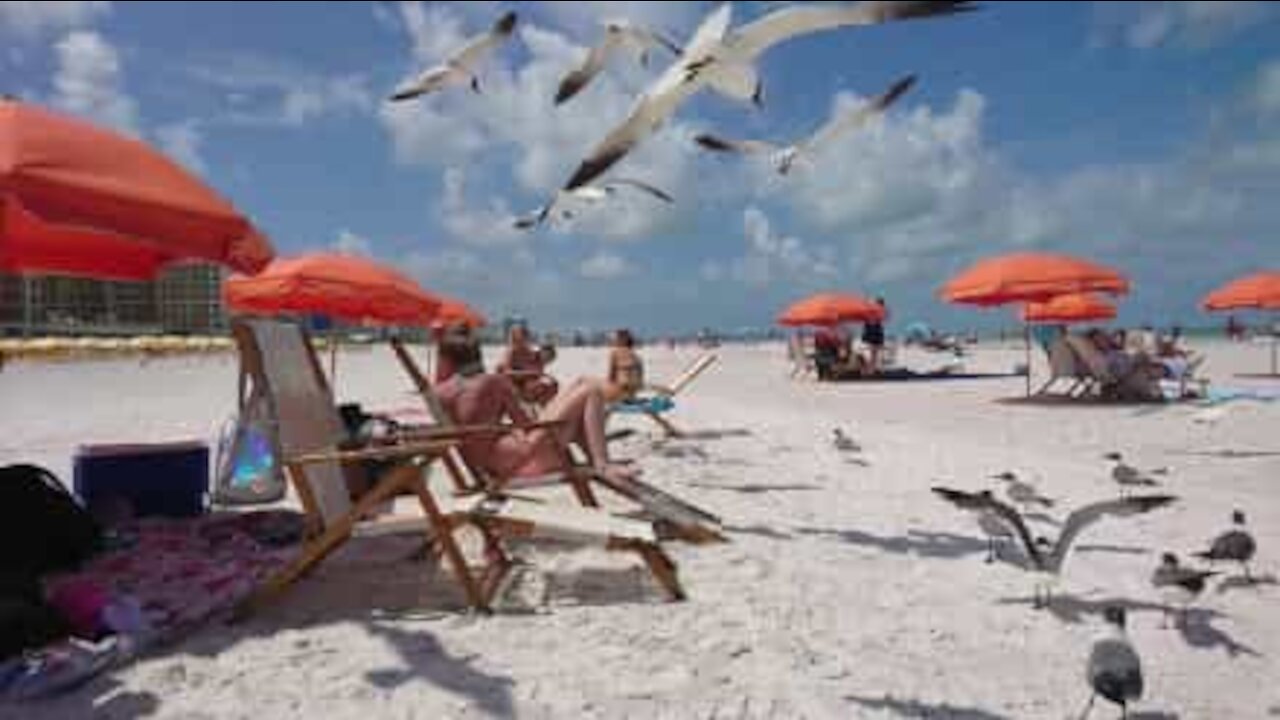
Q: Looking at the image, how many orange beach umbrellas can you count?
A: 7